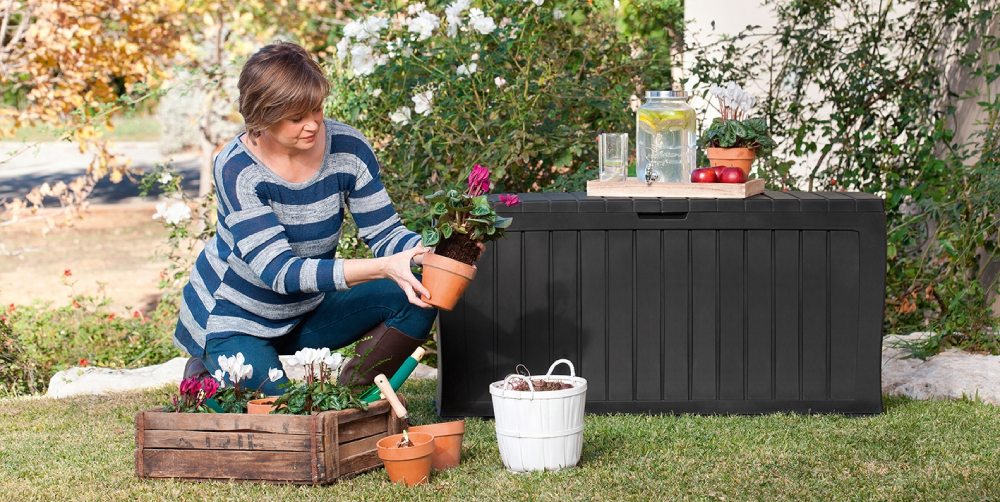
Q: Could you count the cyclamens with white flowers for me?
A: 3